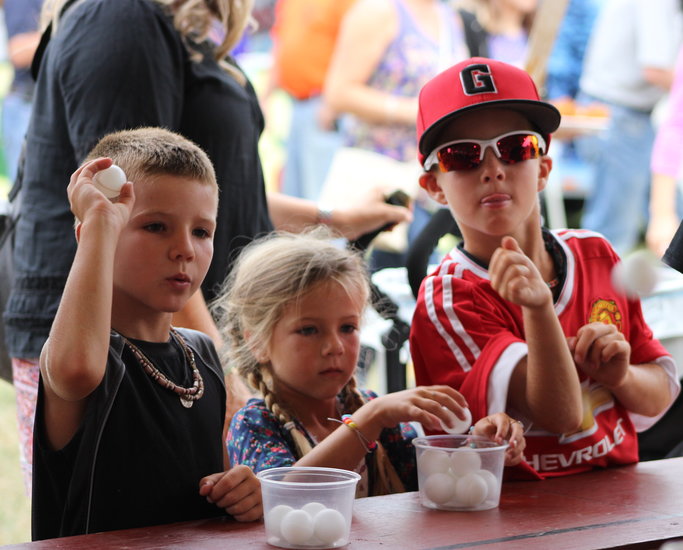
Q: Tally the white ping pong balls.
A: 12